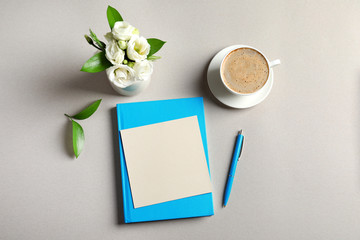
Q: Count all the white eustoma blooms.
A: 5